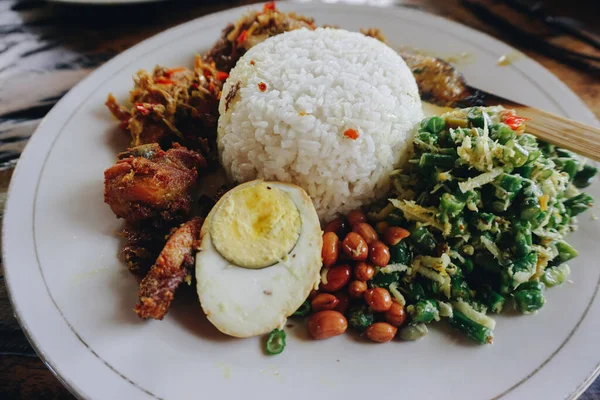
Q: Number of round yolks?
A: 1